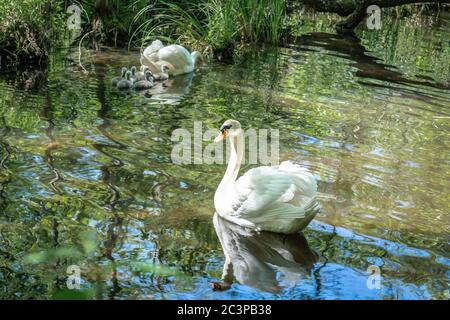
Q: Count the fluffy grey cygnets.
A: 6